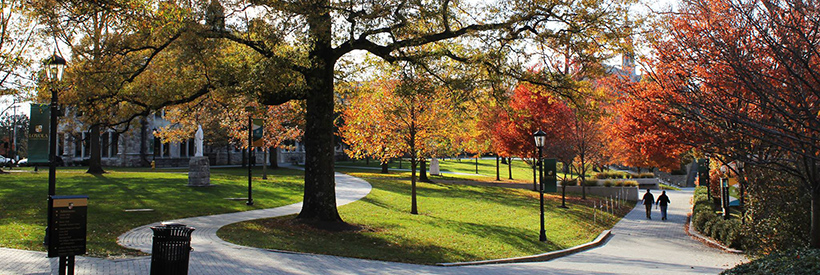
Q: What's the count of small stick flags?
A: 8